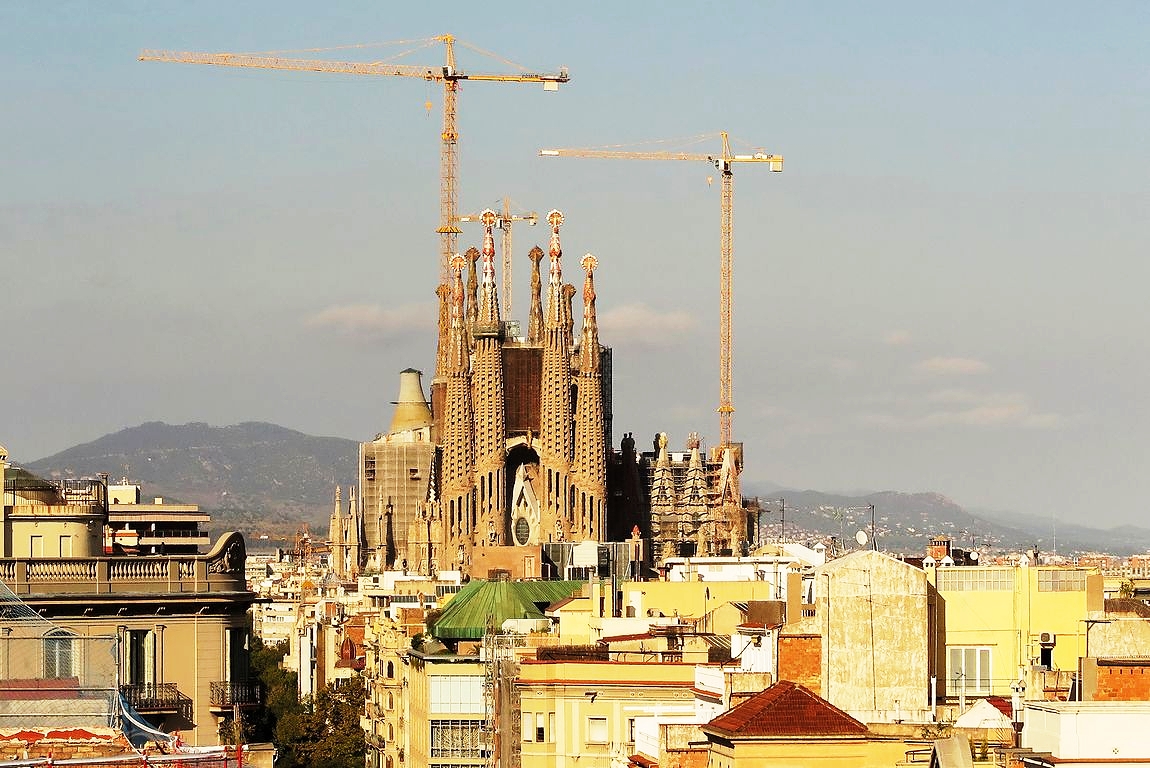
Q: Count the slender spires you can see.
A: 8